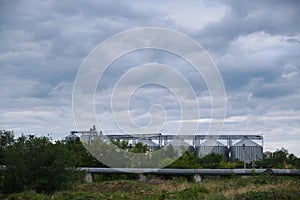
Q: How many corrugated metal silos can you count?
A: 4